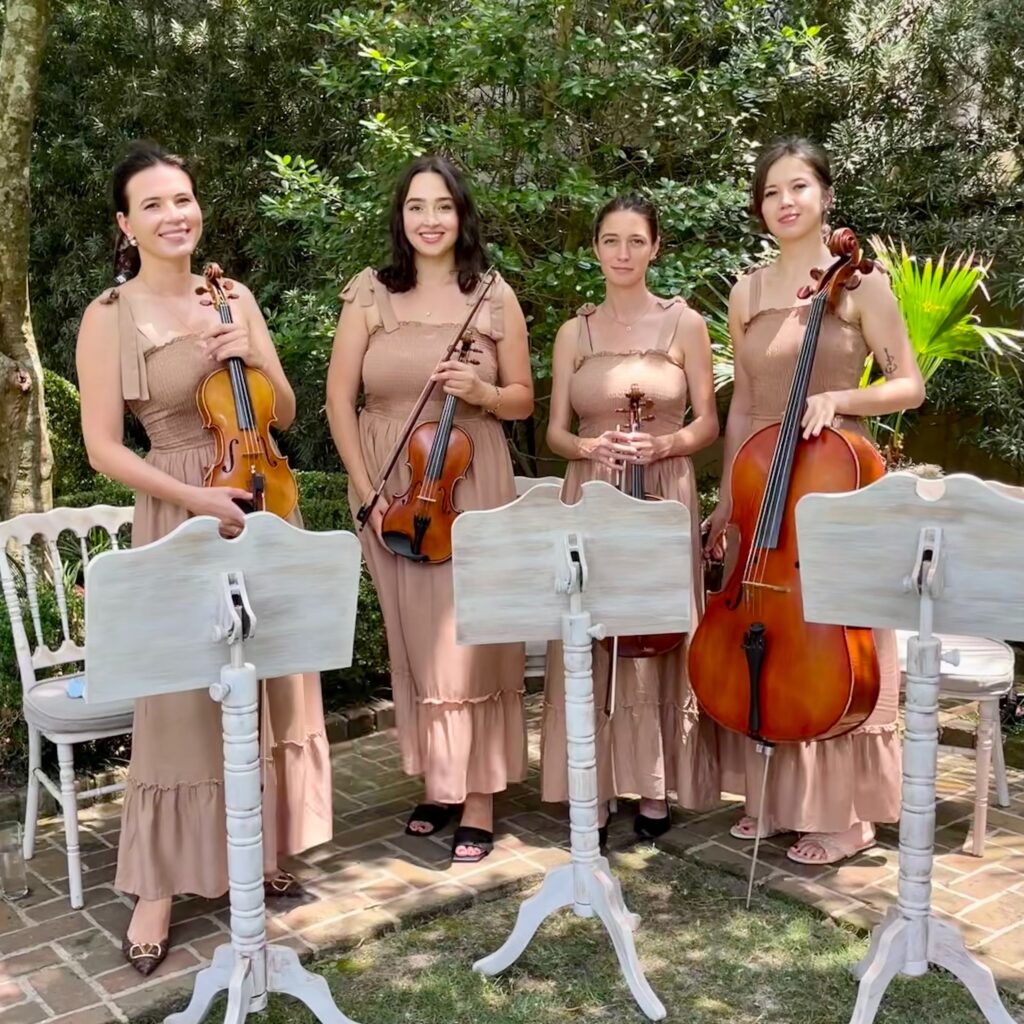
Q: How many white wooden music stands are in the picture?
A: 3